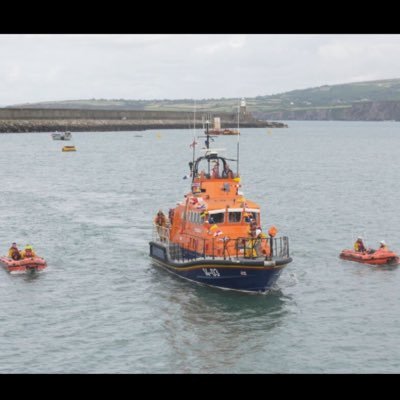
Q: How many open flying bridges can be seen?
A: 1